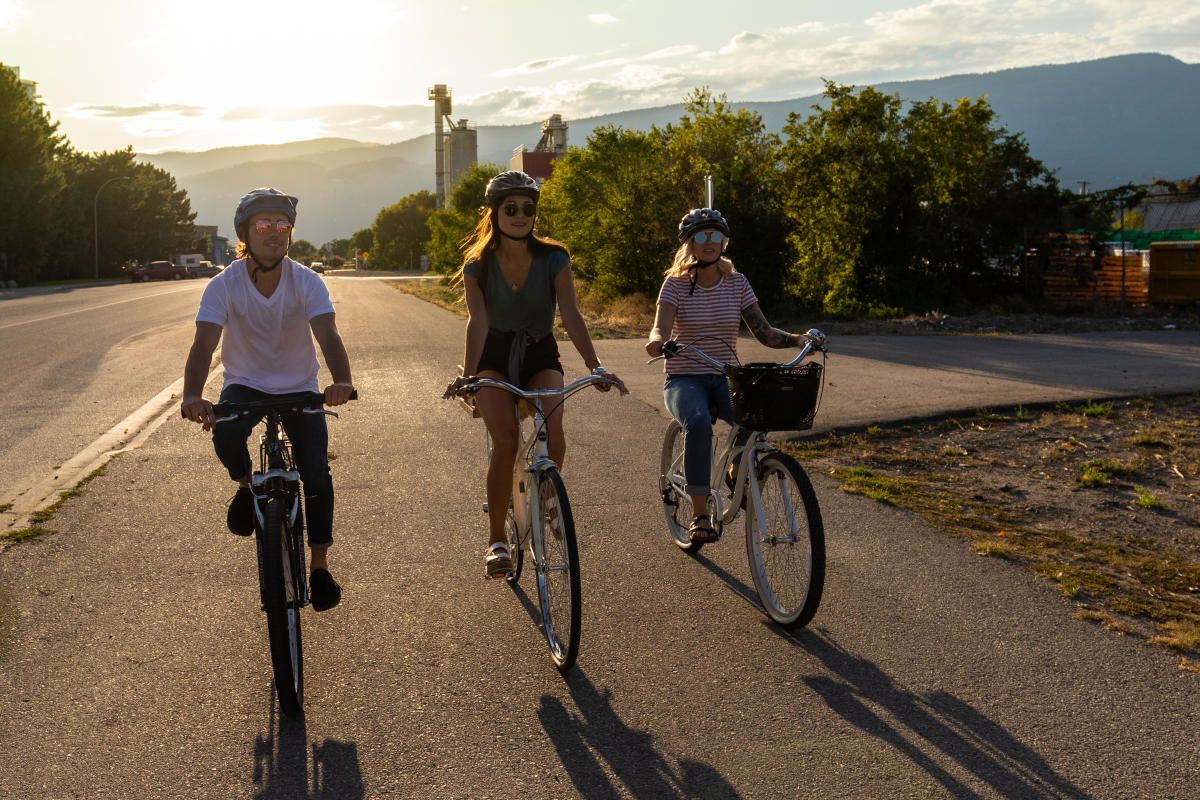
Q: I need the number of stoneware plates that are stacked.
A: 0